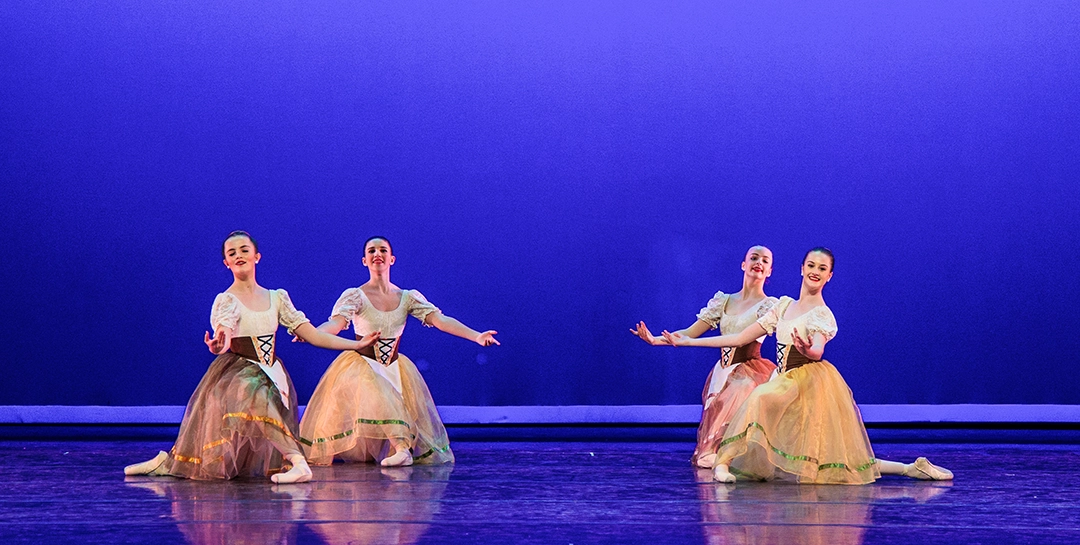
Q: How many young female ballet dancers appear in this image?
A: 4